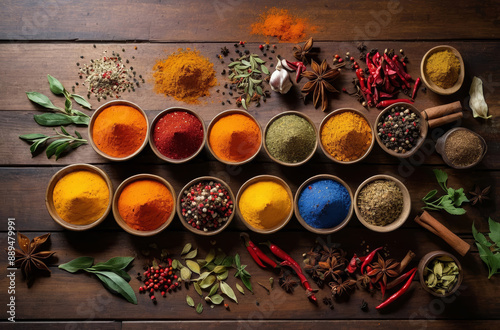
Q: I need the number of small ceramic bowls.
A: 15